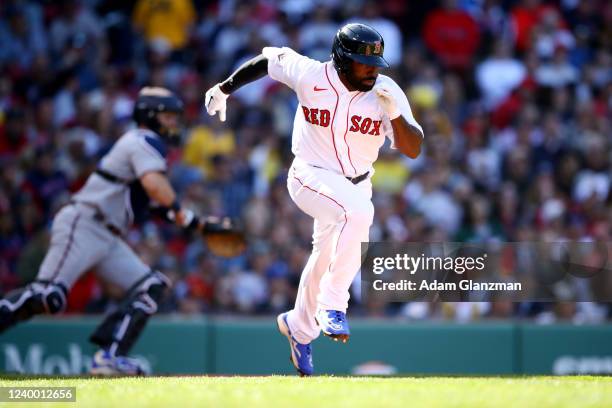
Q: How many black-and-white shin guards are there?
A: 2